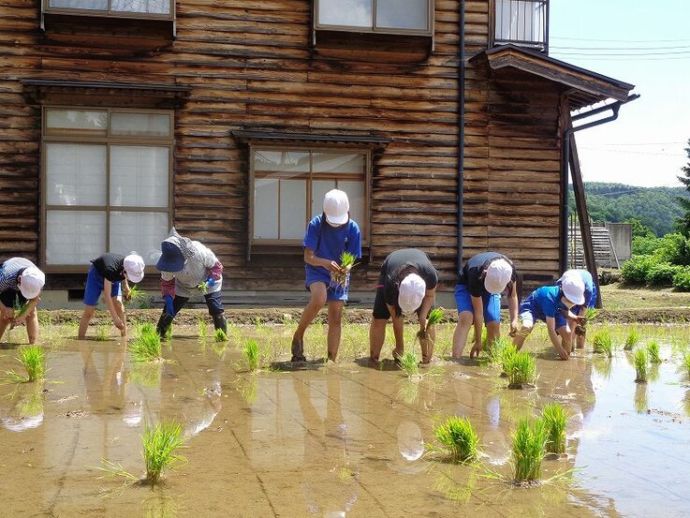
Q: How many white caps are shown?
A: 6